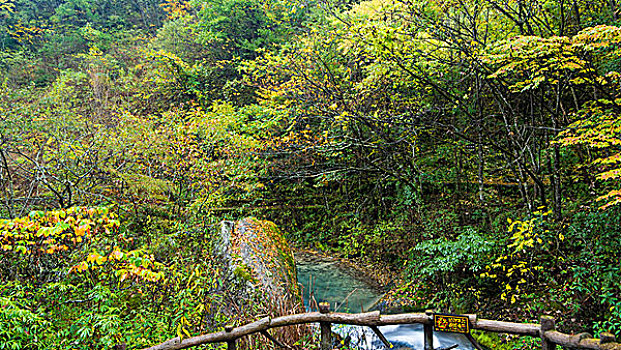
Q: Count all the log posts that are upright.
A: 5